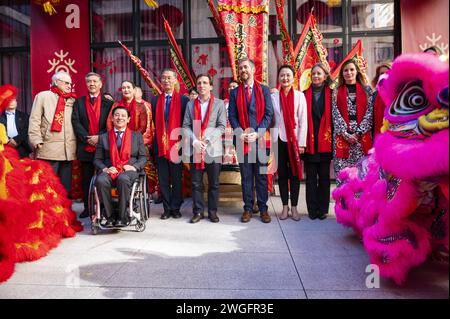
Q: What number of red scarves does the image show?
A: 11